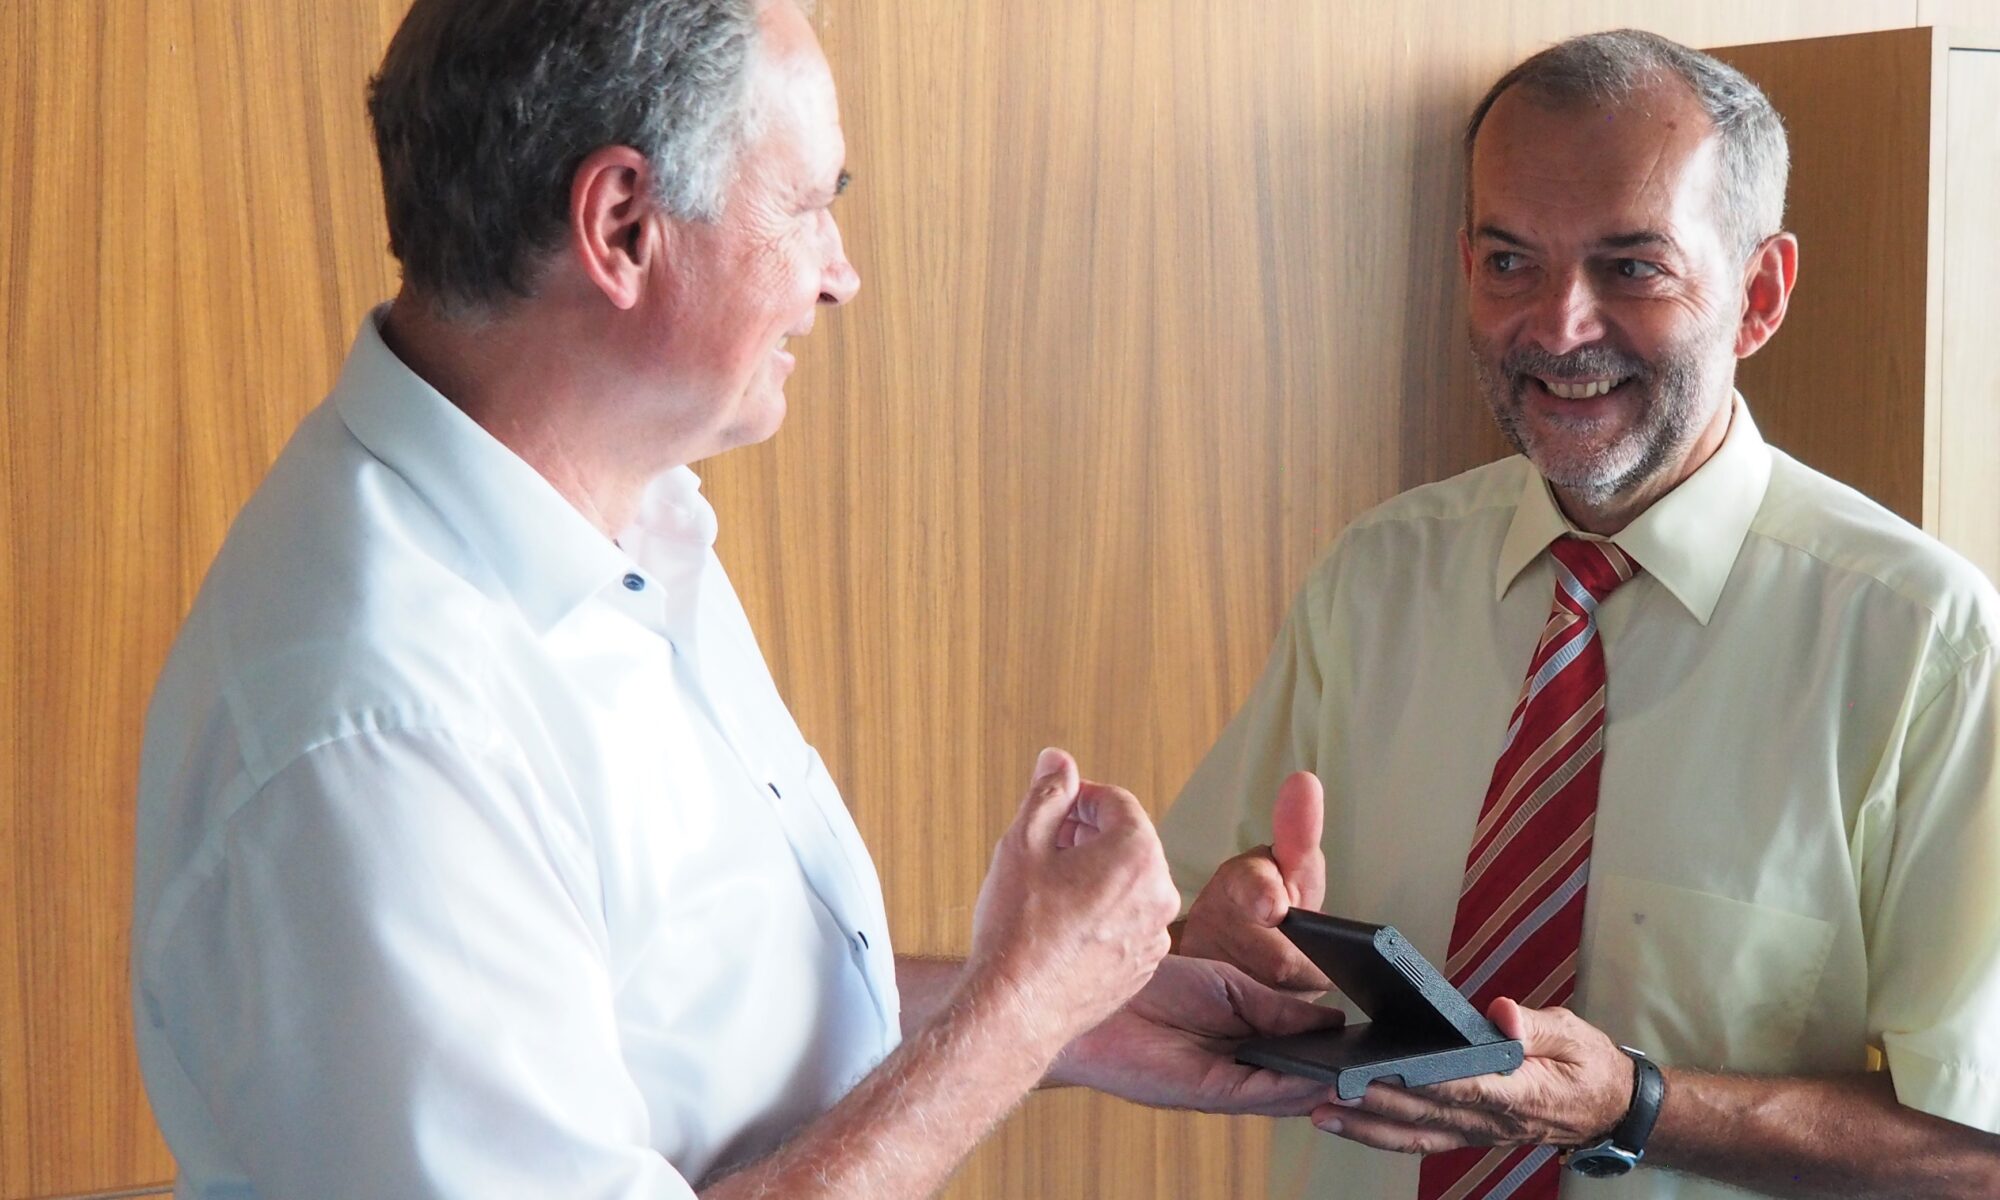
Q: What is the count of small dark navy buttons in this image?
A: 3